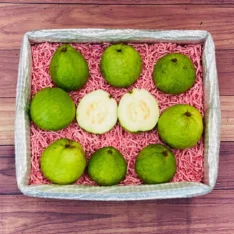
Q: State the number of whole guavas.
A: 8